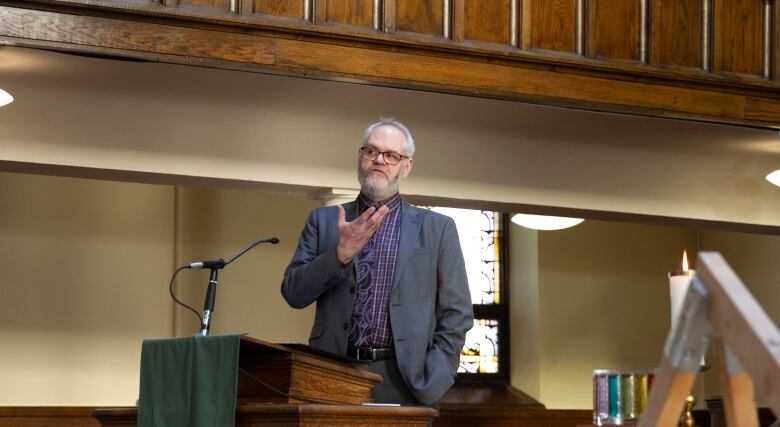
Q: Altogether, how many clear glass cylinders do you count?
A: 5